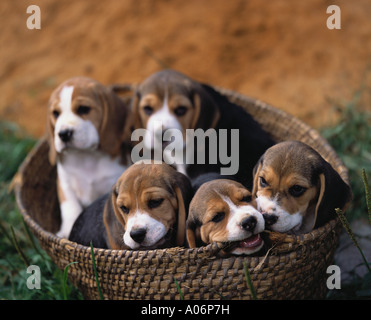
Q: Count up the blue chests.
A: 0